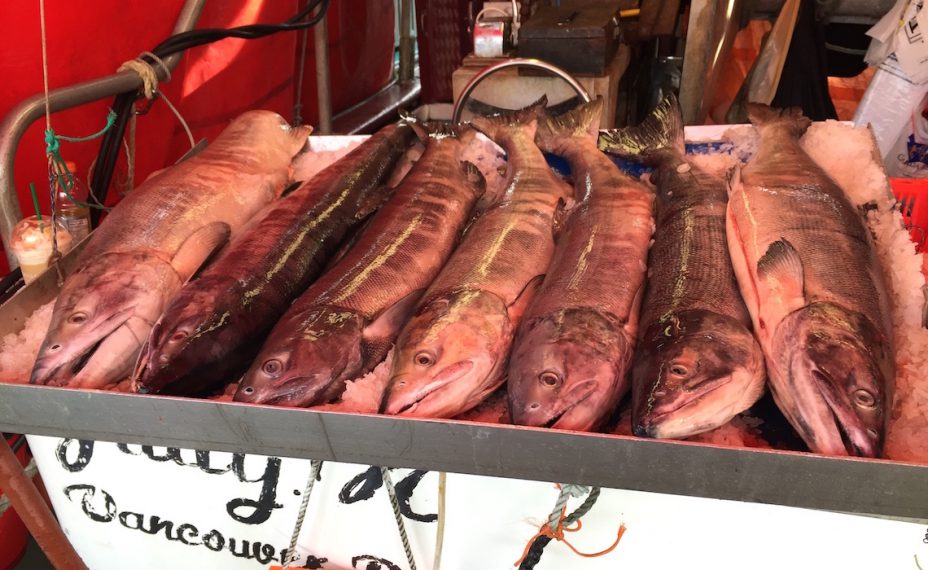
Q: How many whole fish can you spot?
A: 7